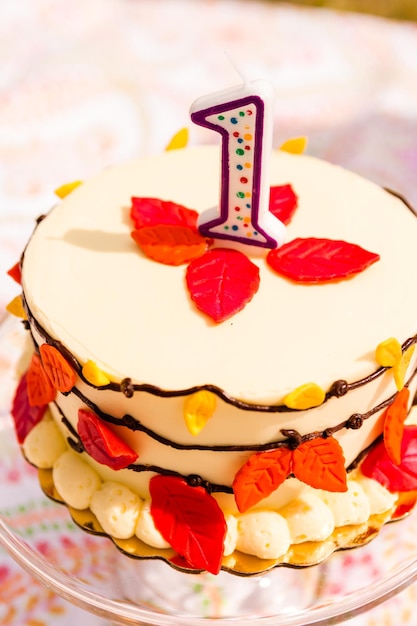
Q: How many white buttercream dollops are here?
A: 9